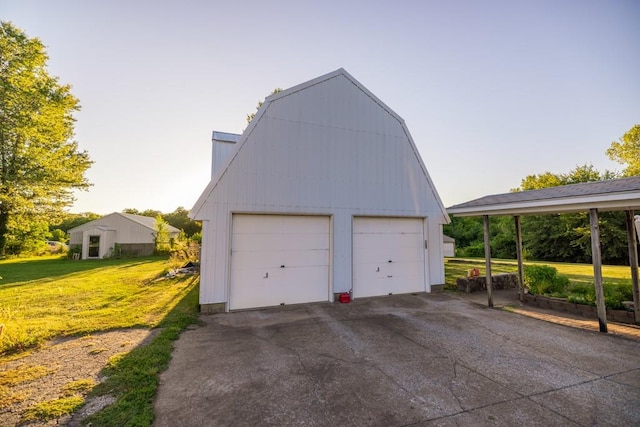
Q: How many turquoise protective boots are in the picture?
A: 0